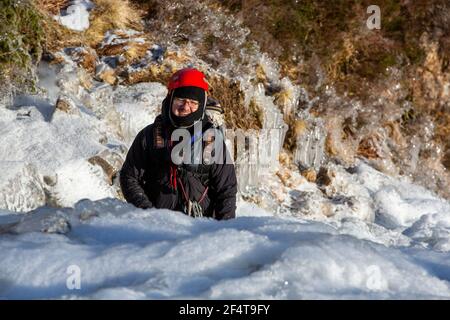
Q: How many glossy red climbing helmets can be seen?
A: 1